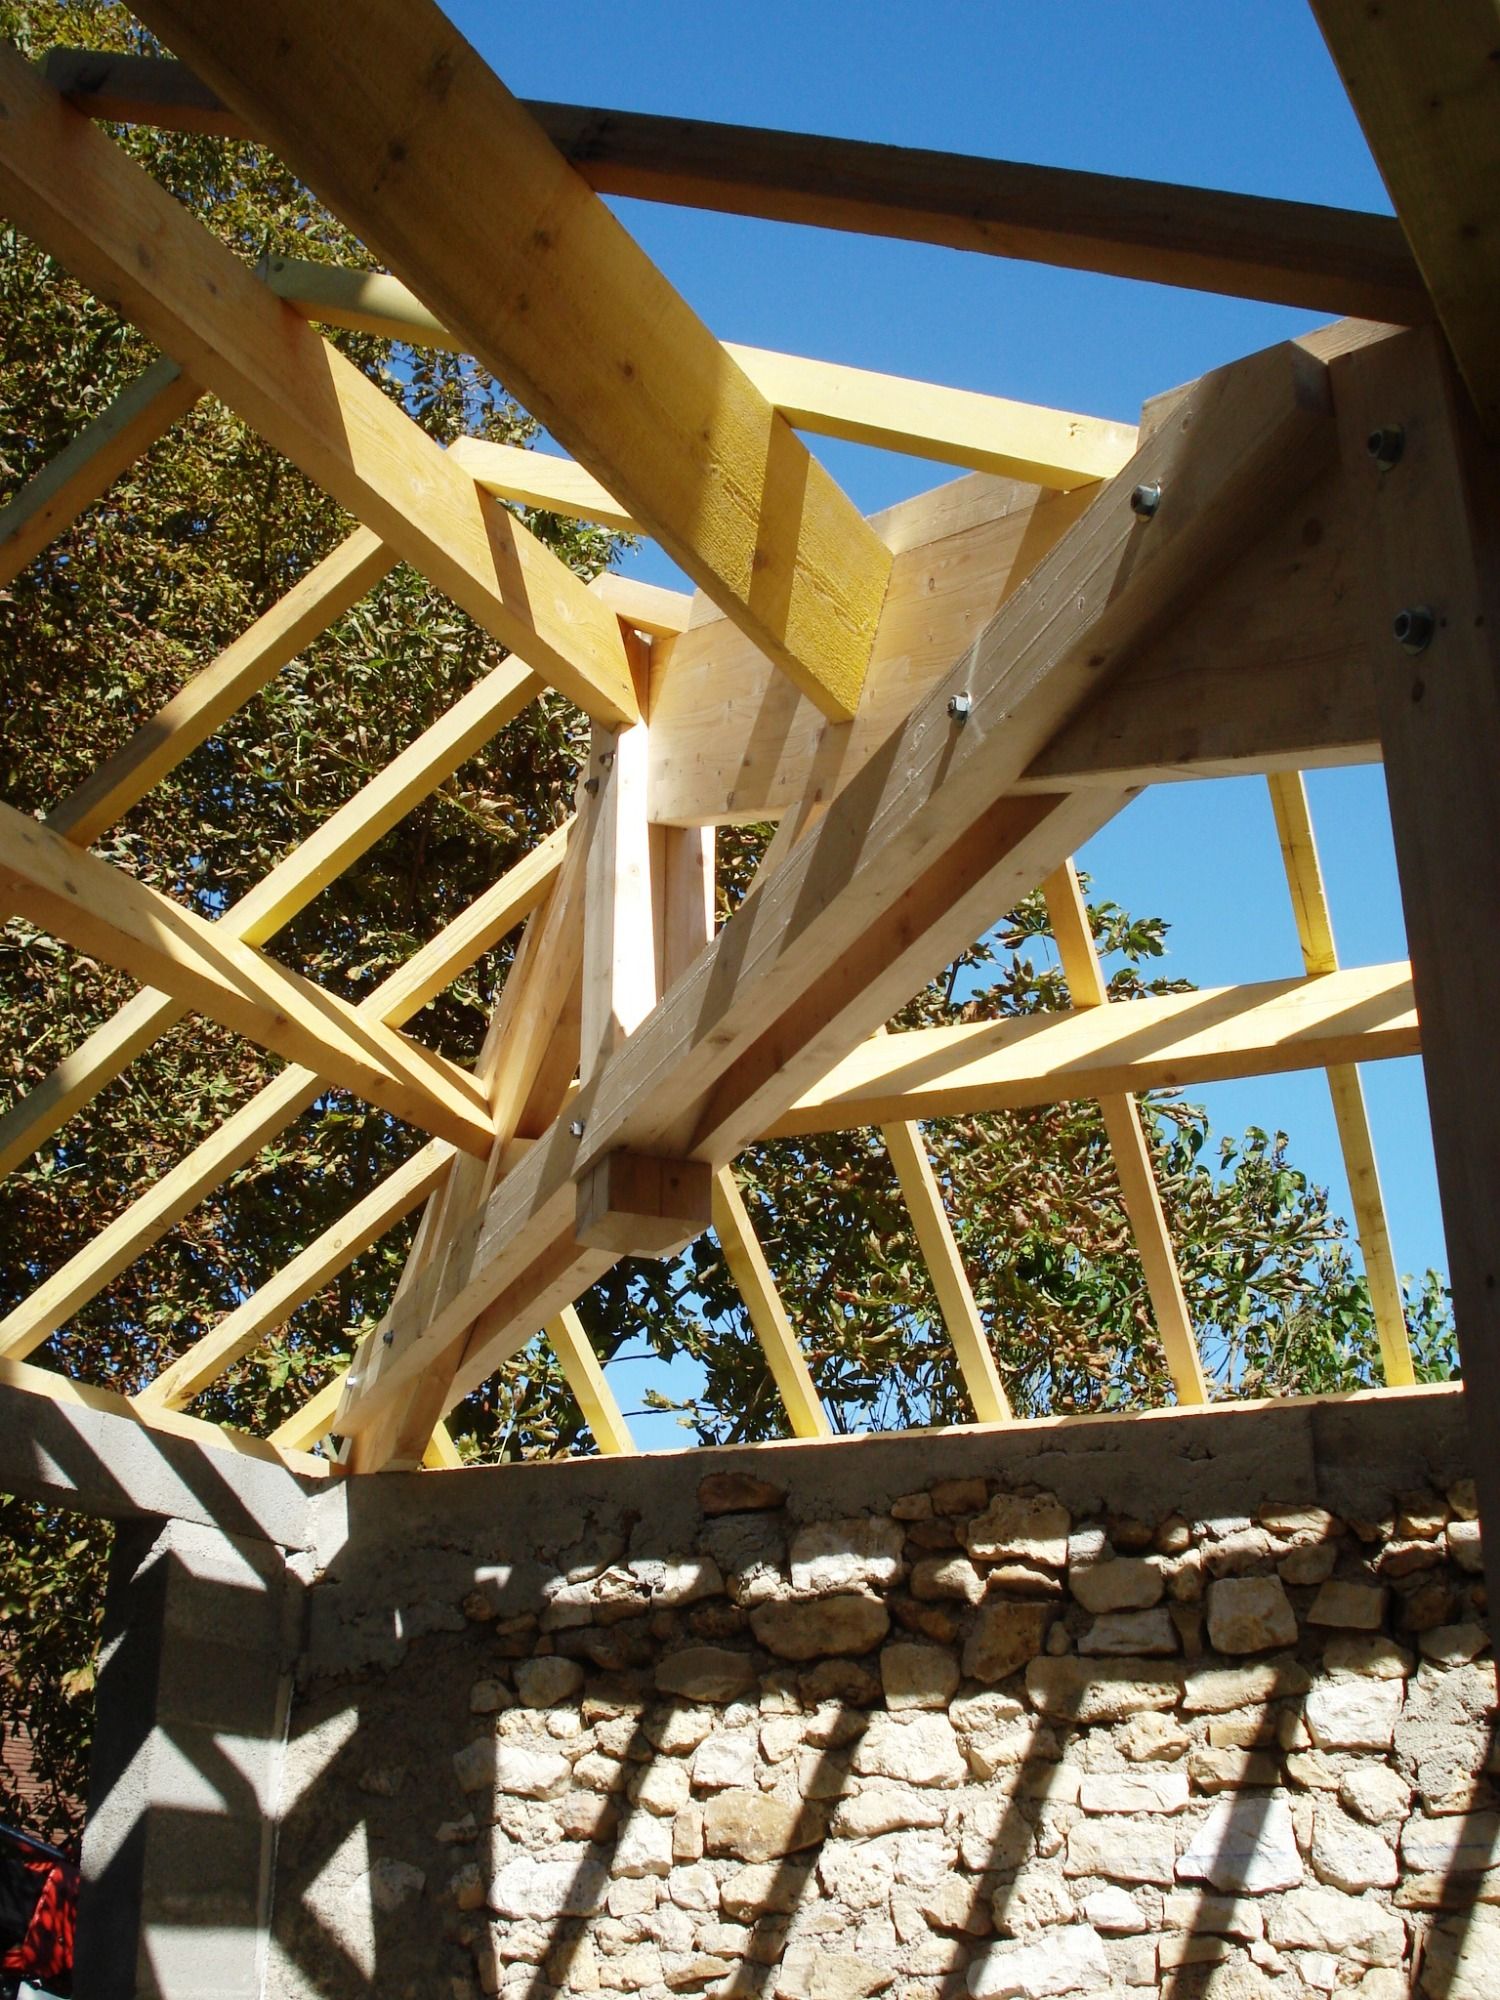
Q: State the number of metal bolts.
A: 9